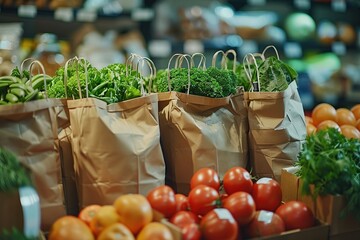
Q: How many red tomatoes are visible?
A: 12